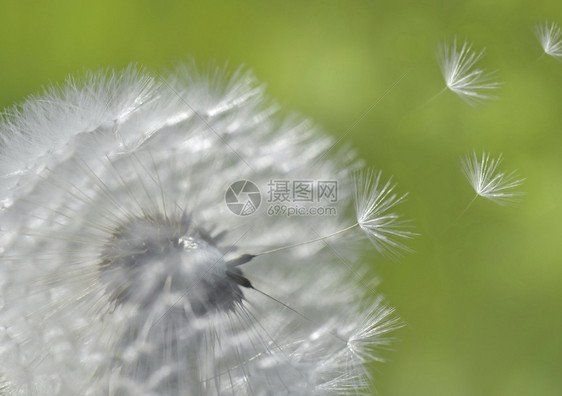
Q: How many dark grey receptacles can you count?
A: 1